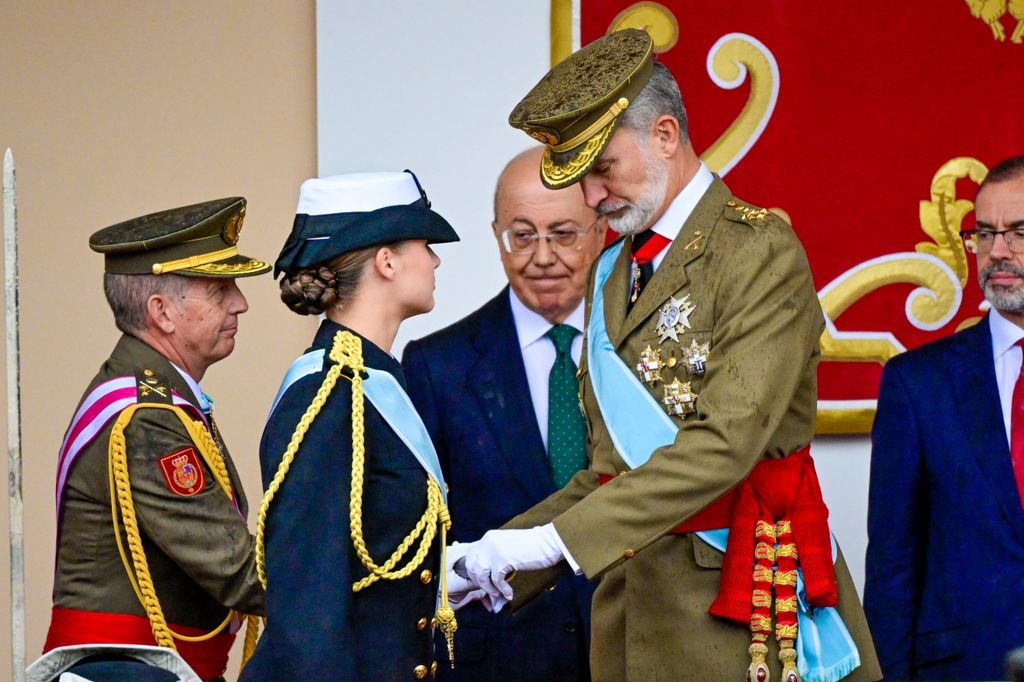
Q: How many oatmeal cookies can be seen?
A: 0